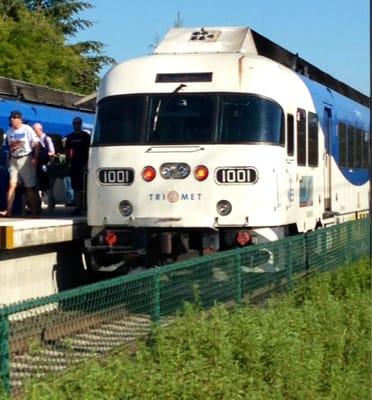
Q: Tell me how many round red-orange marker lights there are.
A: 2